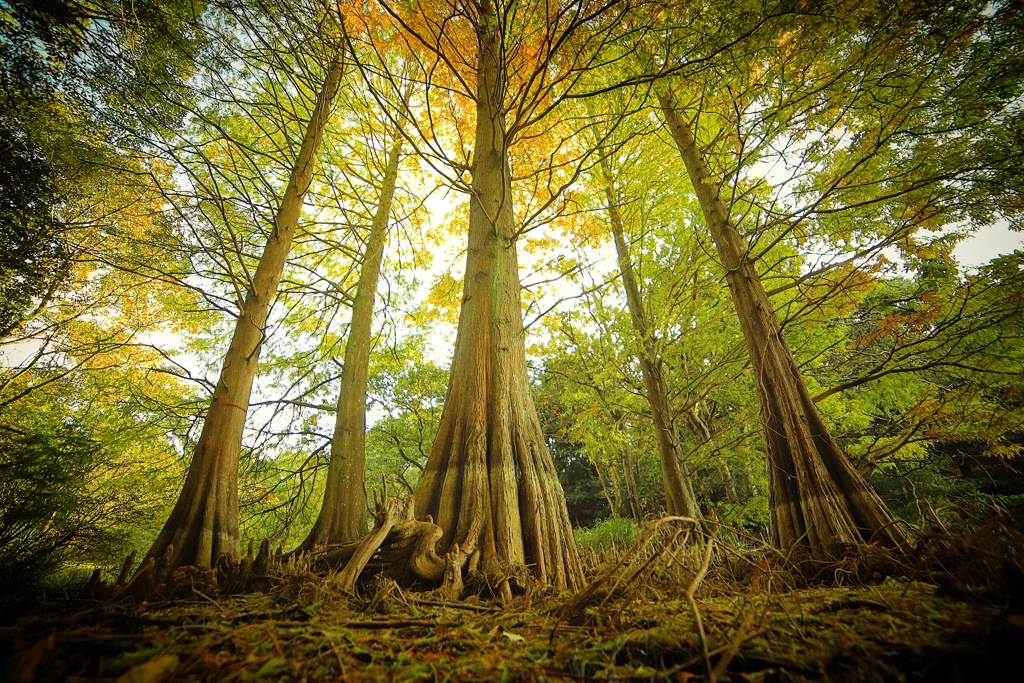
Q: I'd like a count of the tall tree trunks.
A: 5